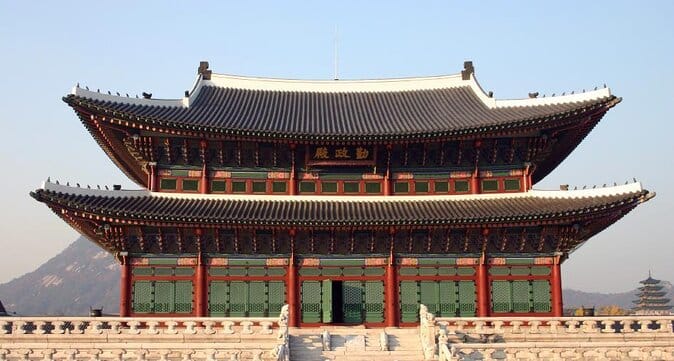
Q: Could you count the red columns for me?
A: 12